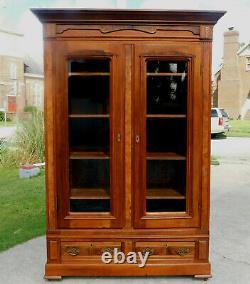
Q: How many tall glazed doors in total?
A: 2